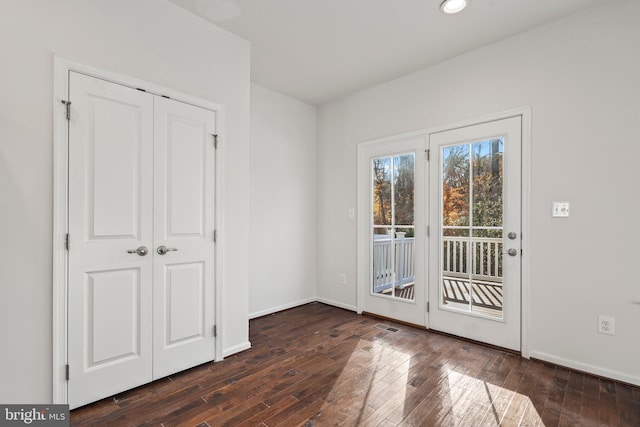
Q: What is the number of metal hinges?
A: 9